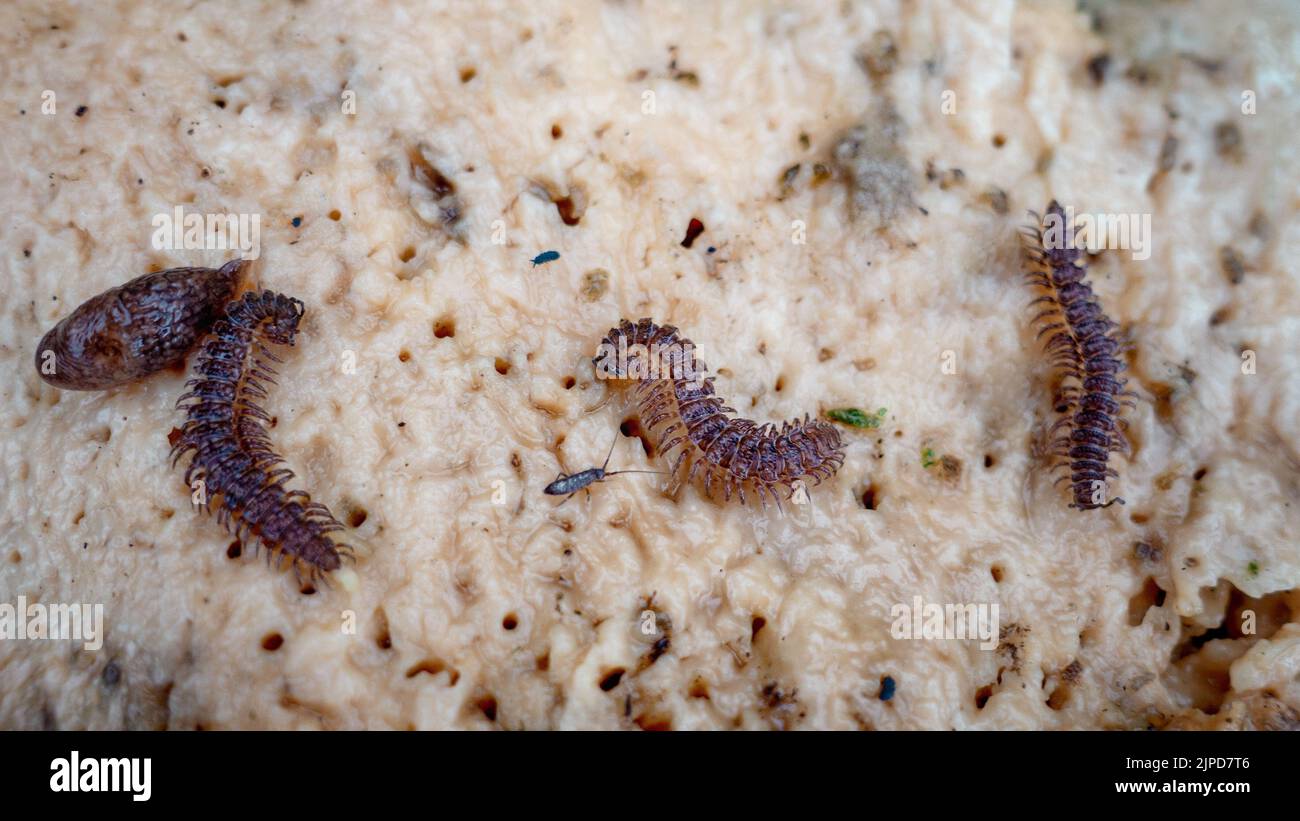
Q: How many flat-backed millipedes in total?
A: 3